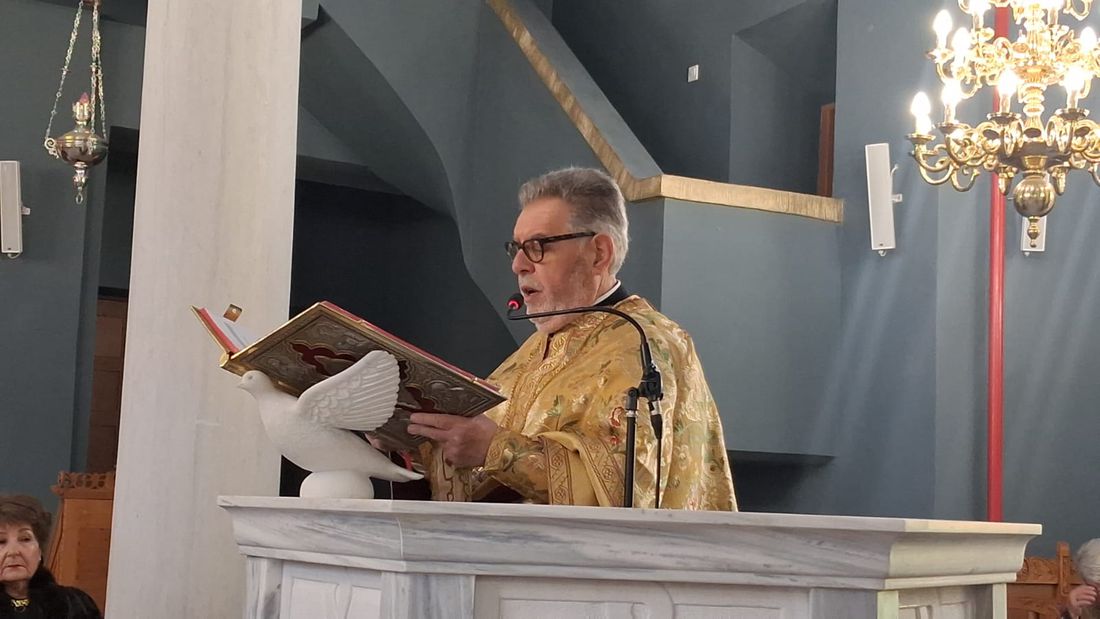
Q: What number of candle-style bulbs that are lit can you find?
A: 9